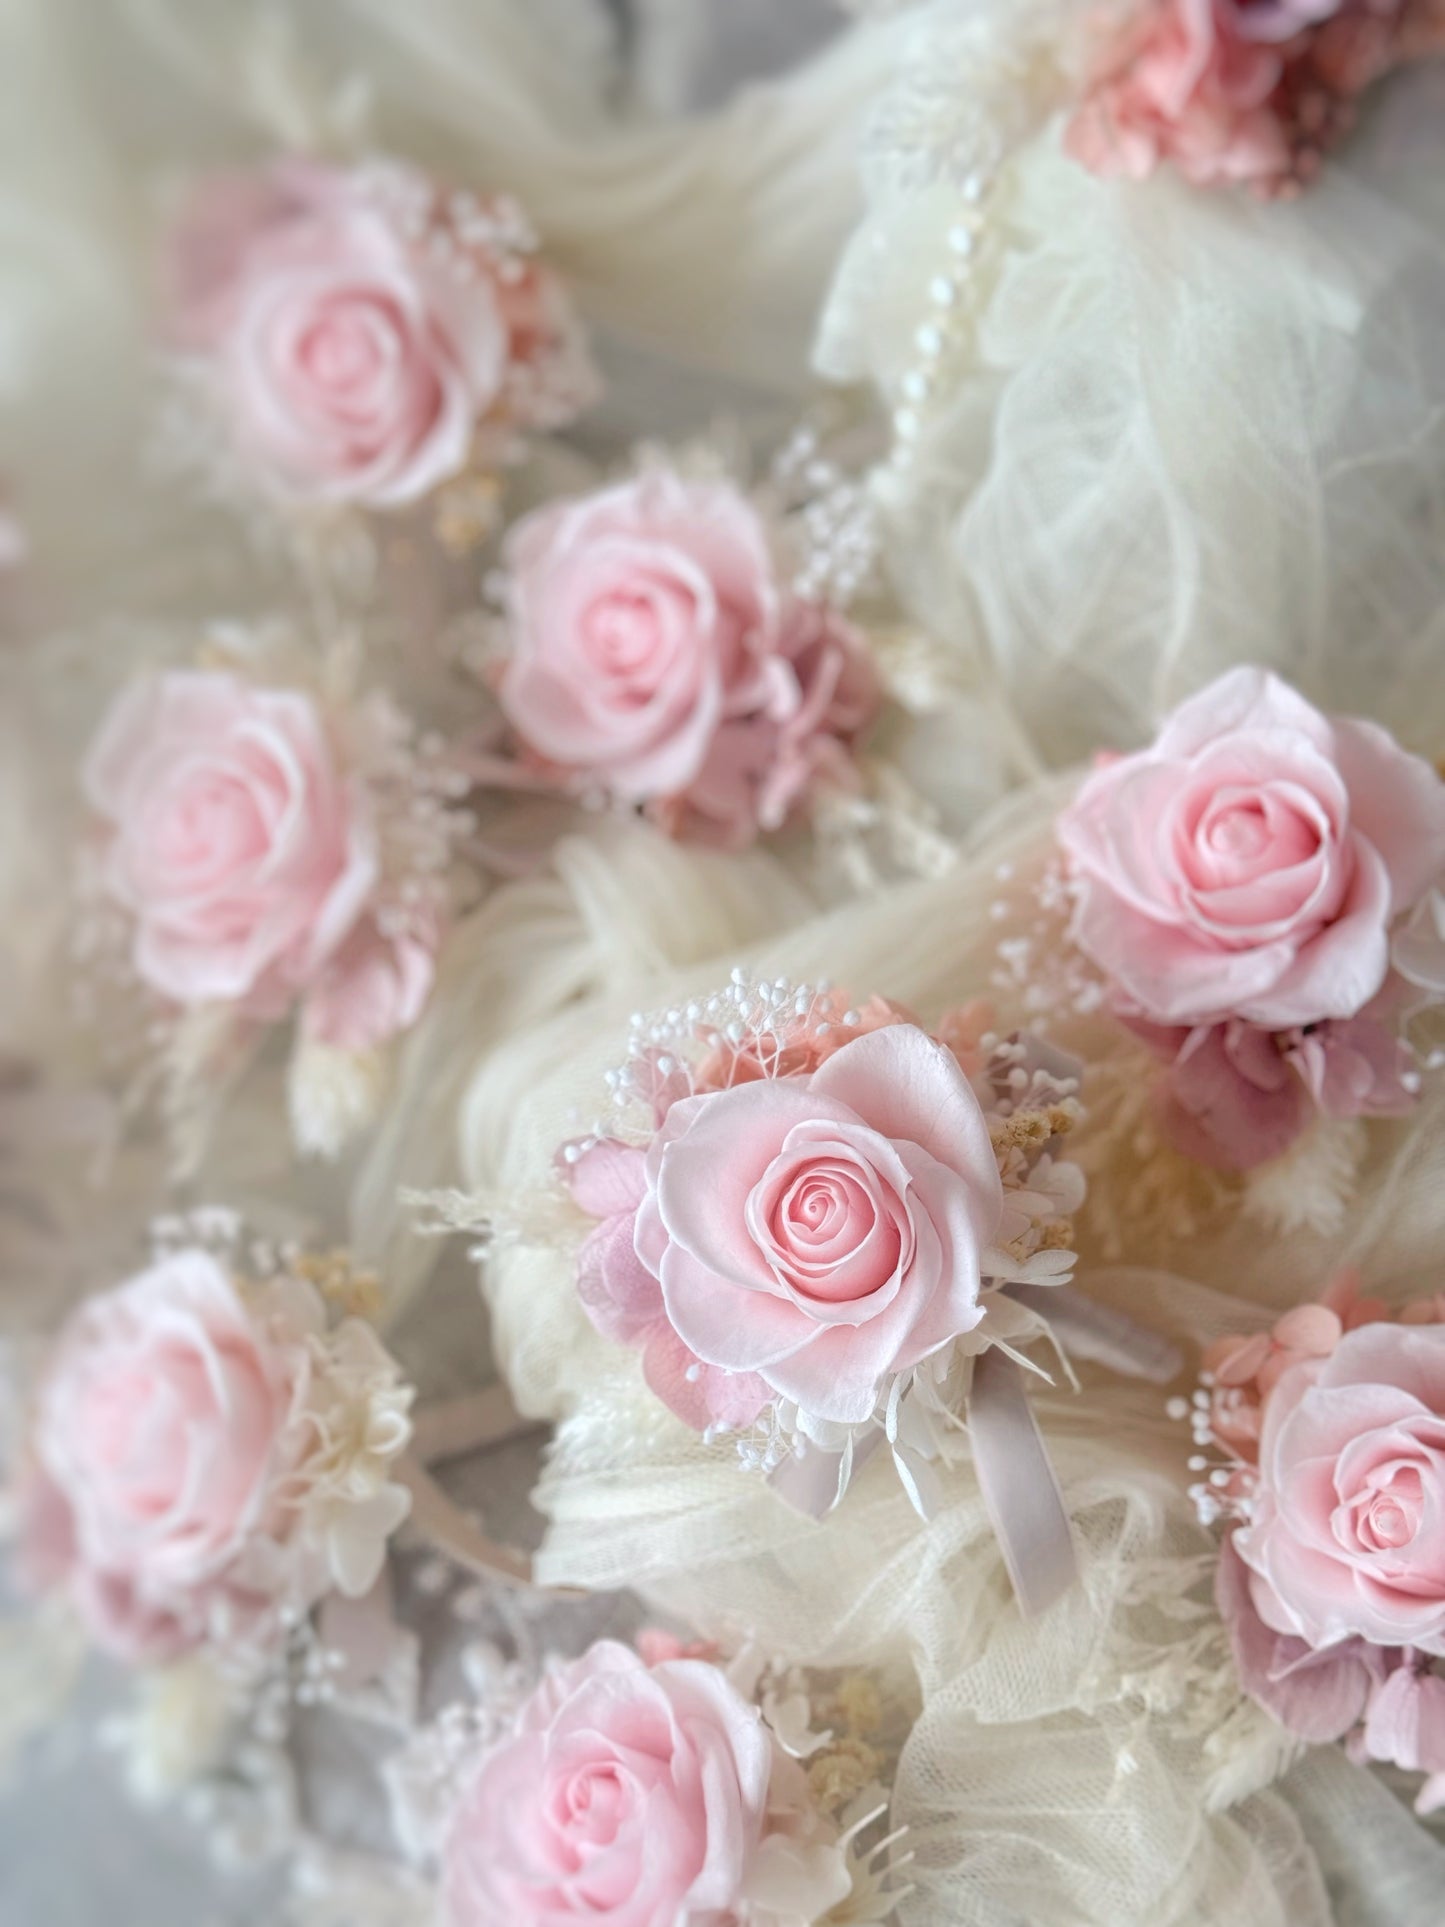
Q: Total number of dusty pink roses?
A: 8